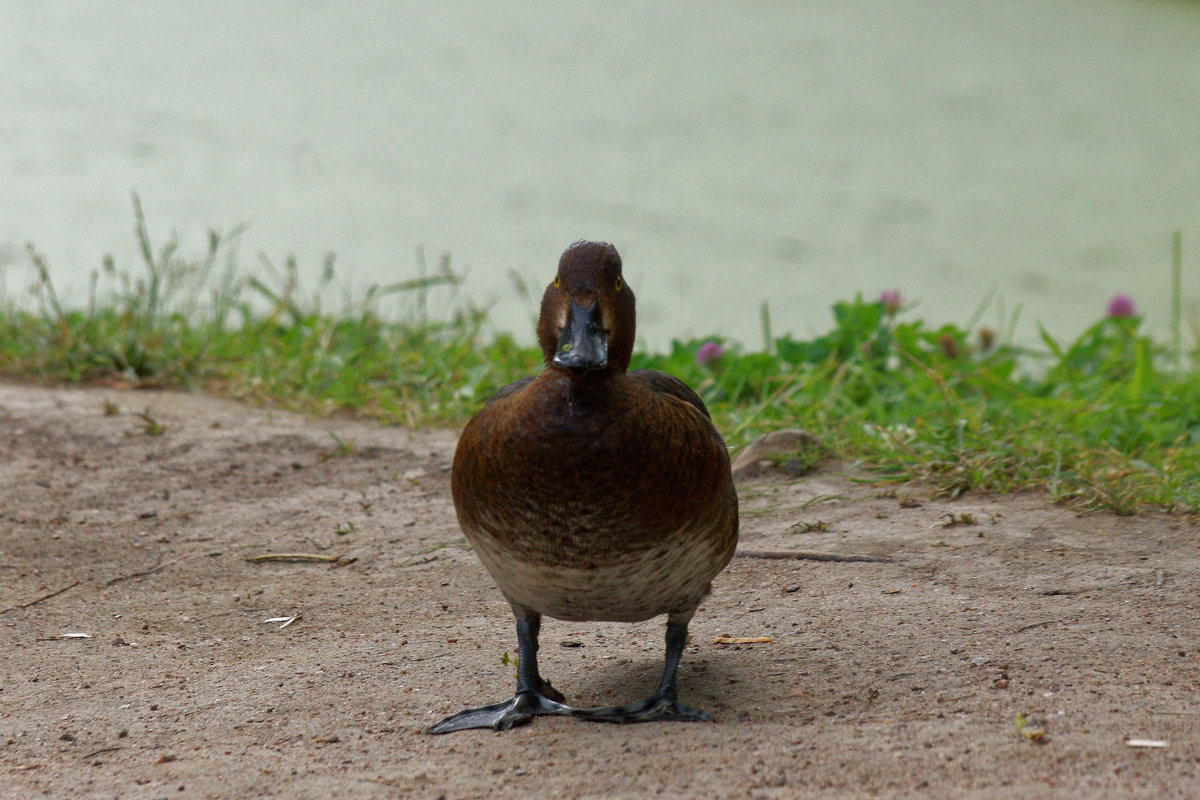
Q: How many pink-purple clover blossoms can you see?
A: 3